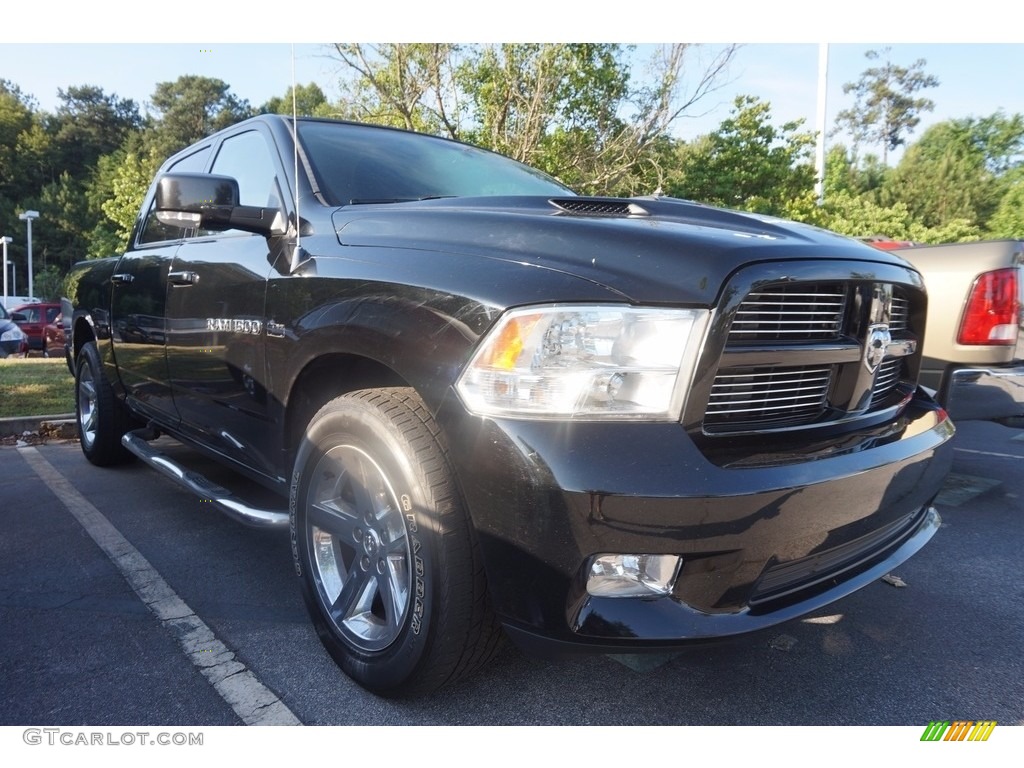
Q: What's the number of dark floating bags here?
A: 0